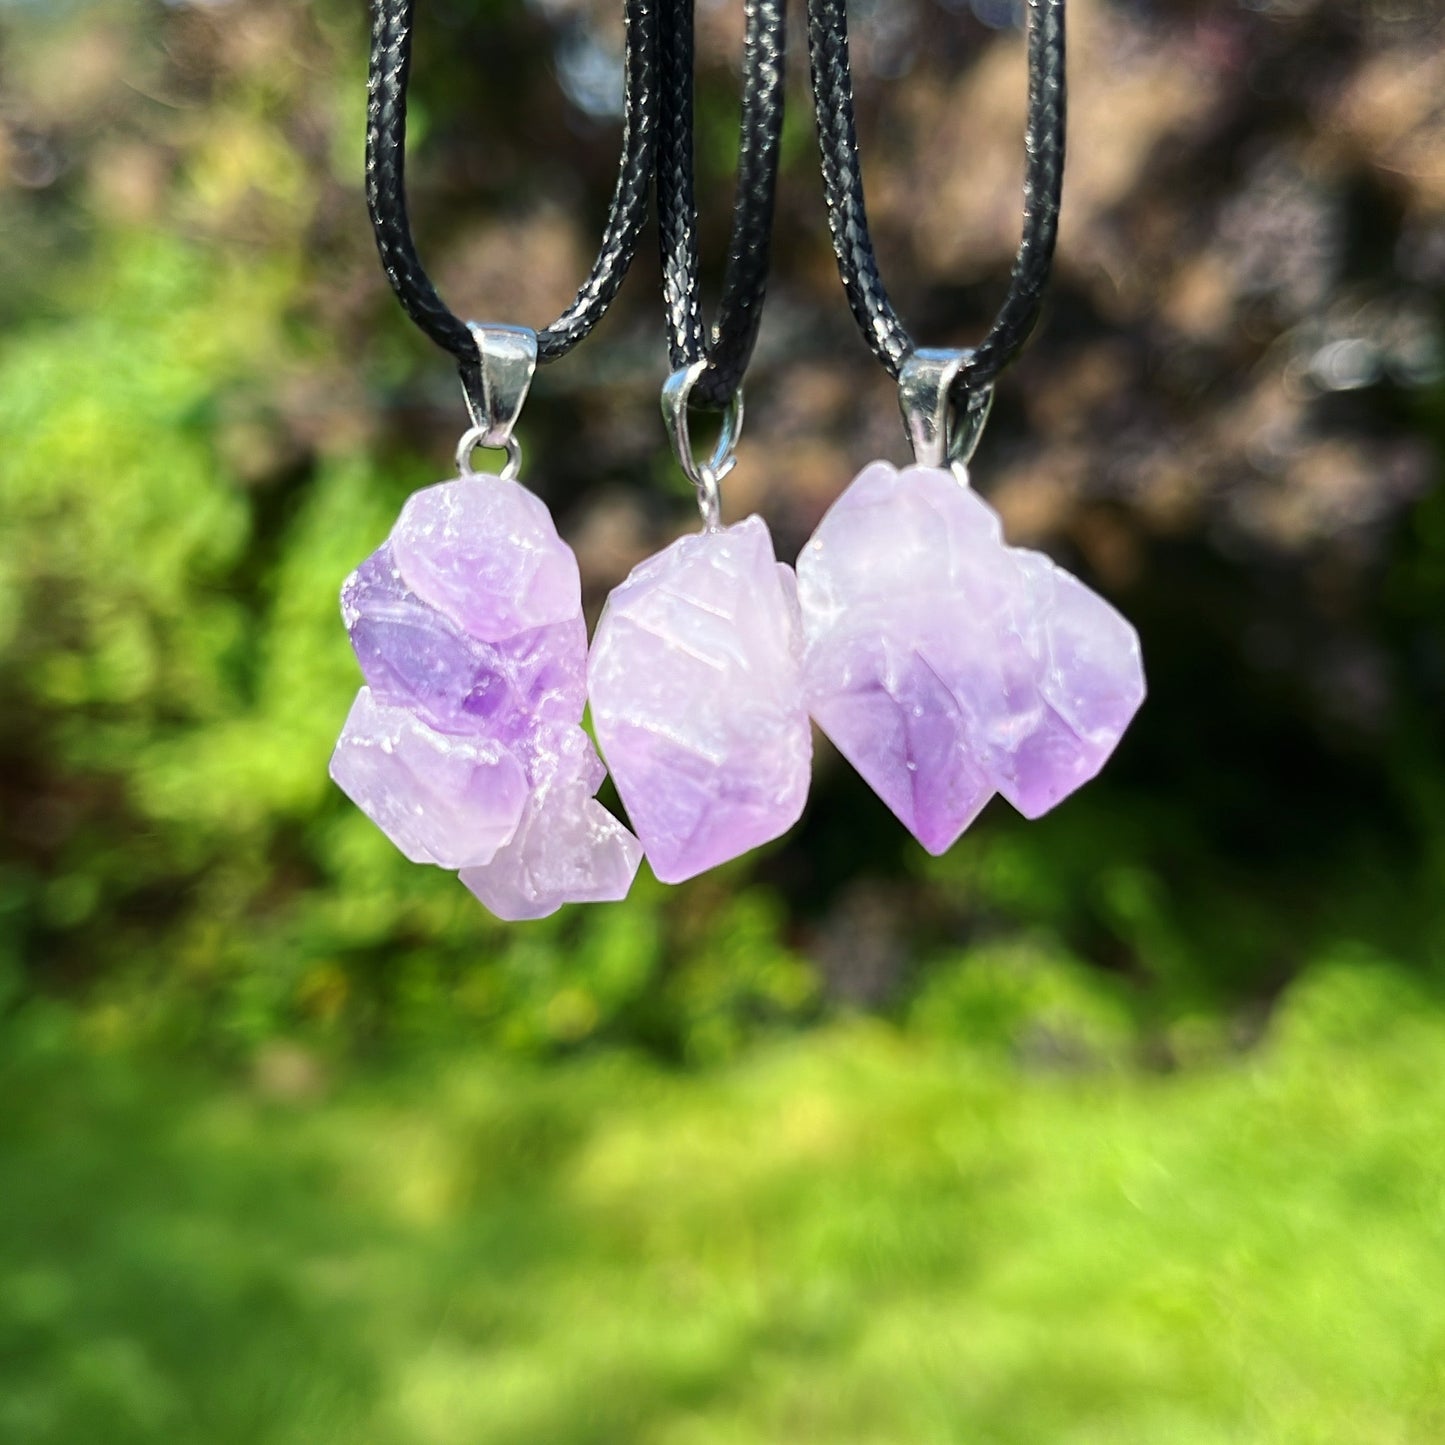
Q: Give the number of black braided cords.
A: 3